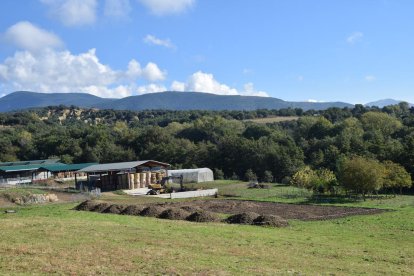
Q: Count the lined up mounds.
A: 9